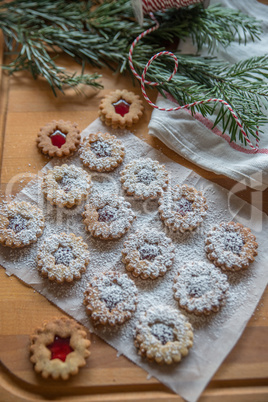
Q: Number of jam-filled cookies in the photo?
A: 15